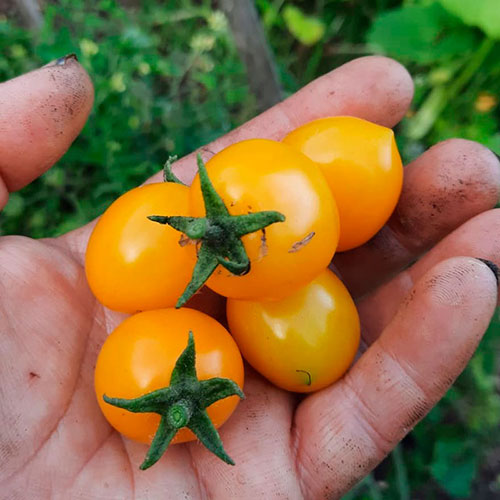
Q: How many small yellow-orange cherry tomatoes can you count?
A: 5